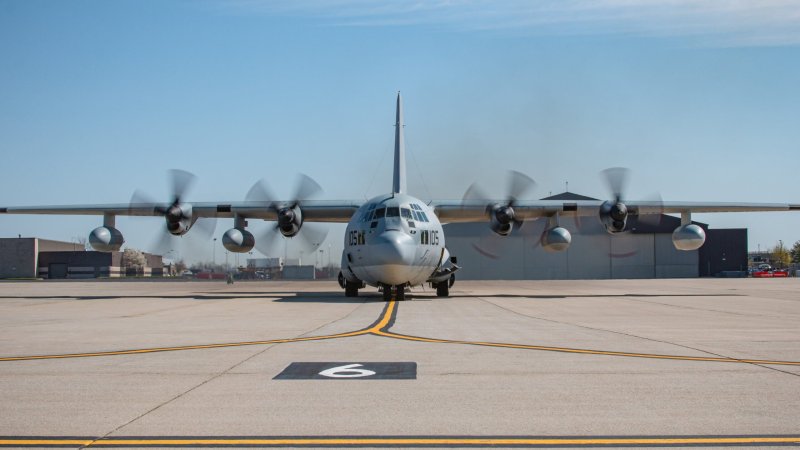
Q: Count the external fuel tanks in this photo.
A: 4